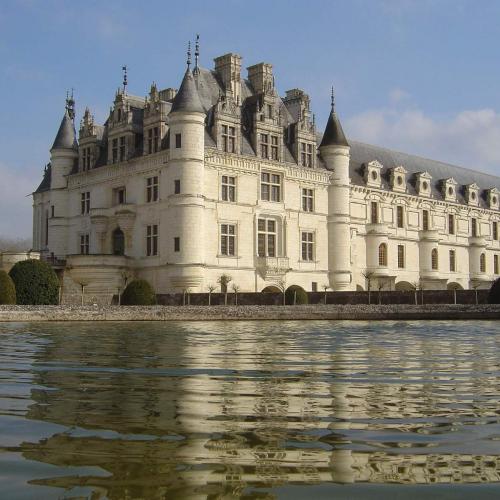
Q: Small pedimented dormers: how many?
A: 6